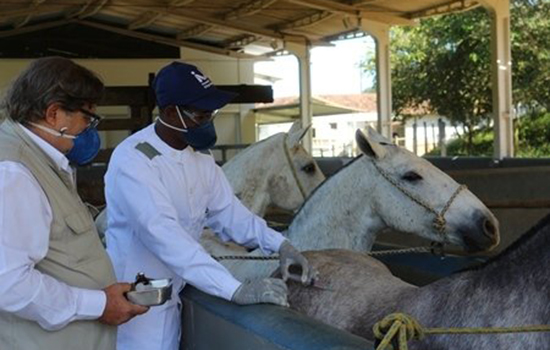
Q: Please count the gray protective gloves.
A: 2